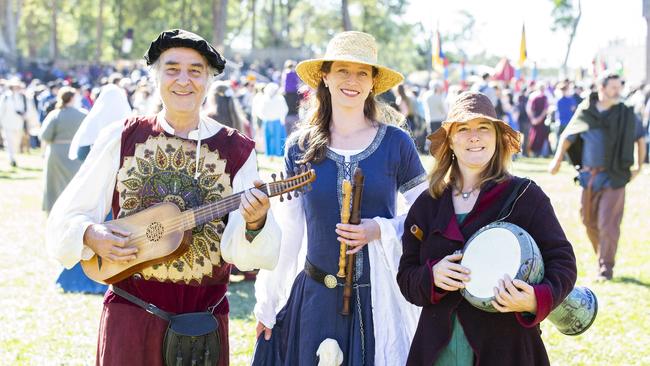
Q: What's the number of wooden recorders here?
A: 2